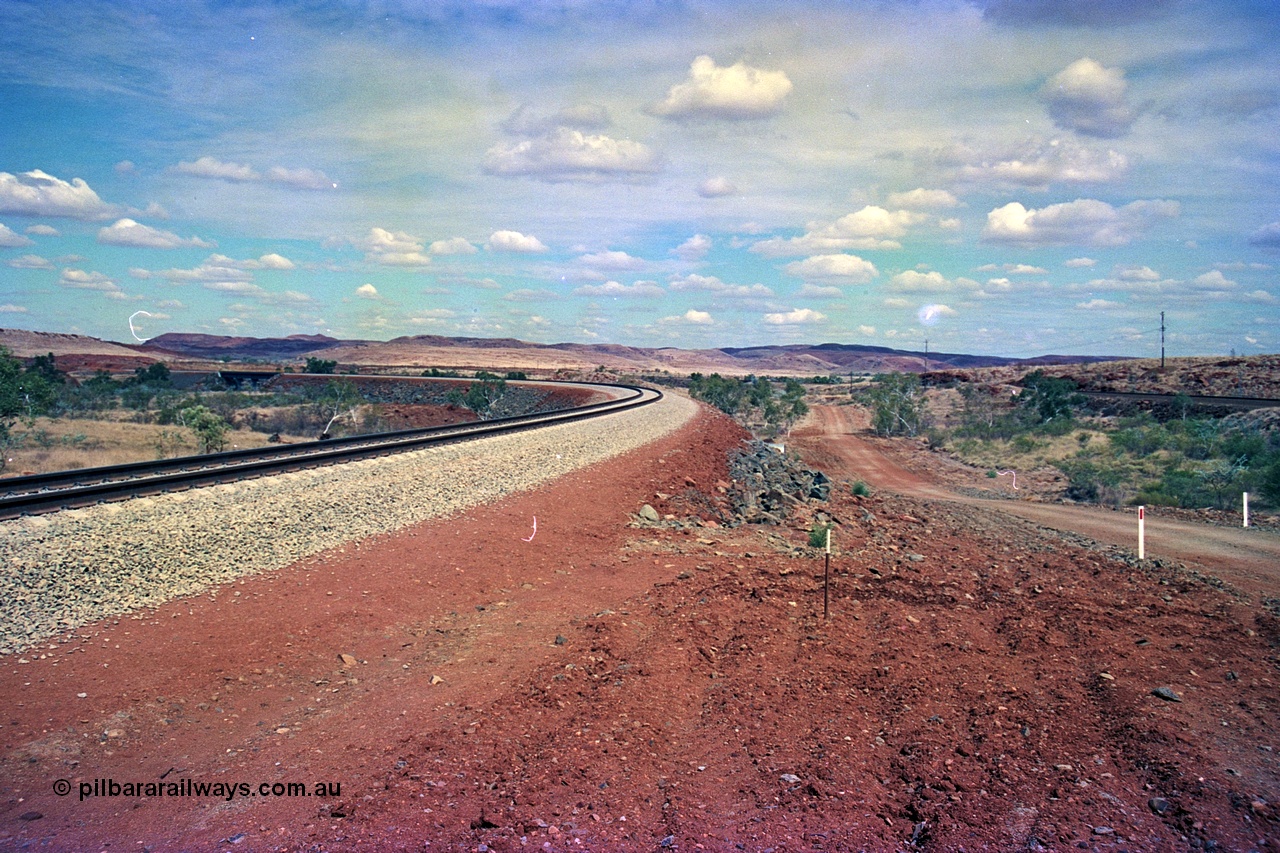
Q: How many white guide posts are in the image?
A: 2